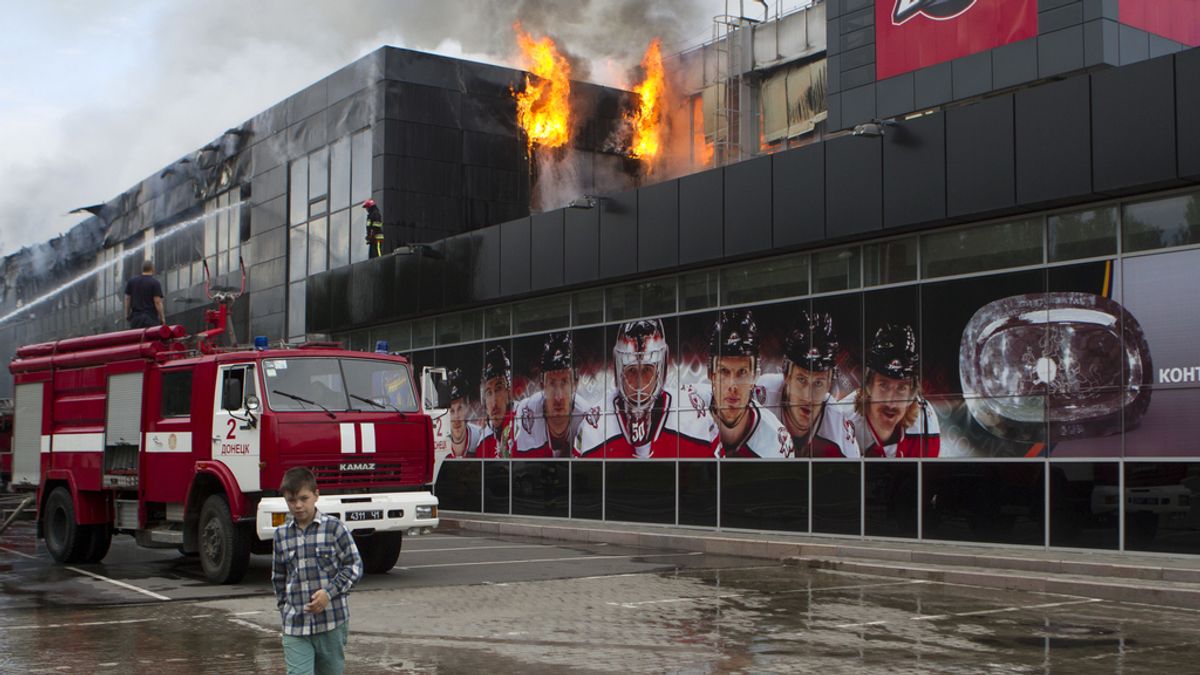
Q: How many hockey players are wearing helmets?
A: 7